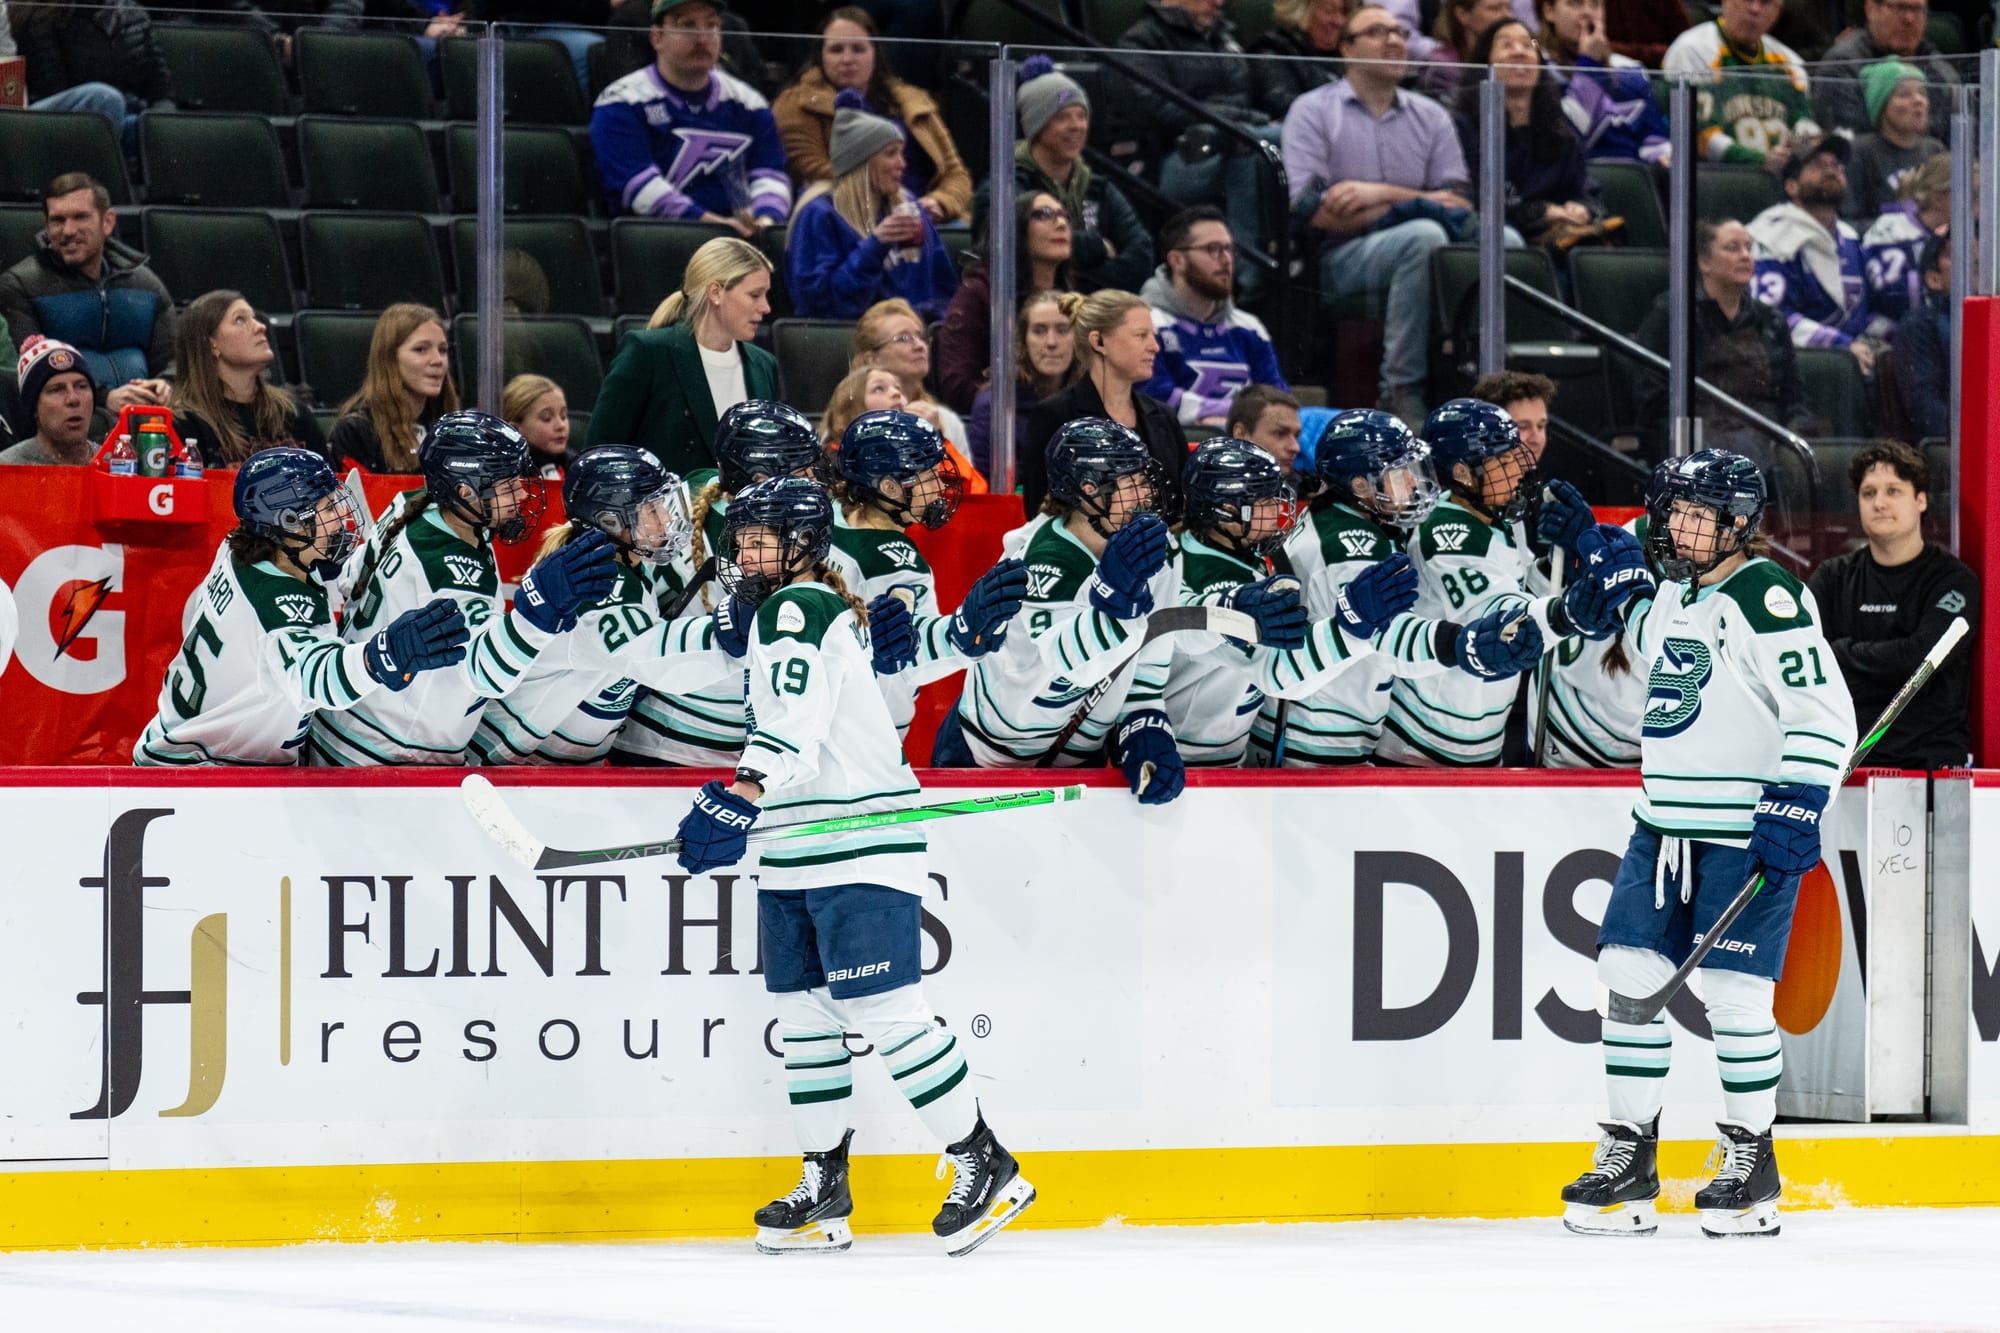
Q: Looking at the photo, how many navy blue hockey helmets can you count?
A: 12